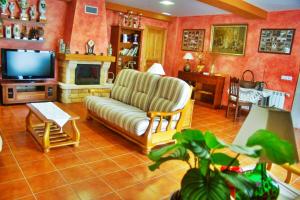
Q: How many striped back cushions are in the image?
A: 3